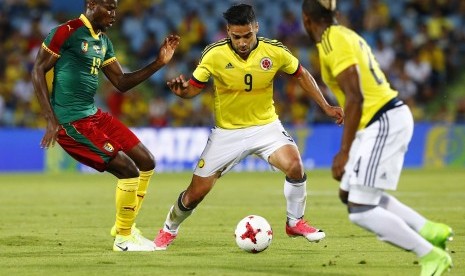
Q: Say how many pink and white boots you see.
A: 2